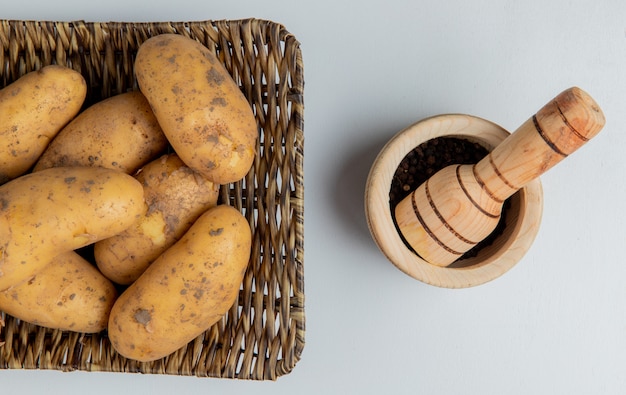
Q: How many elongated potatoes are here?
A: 7